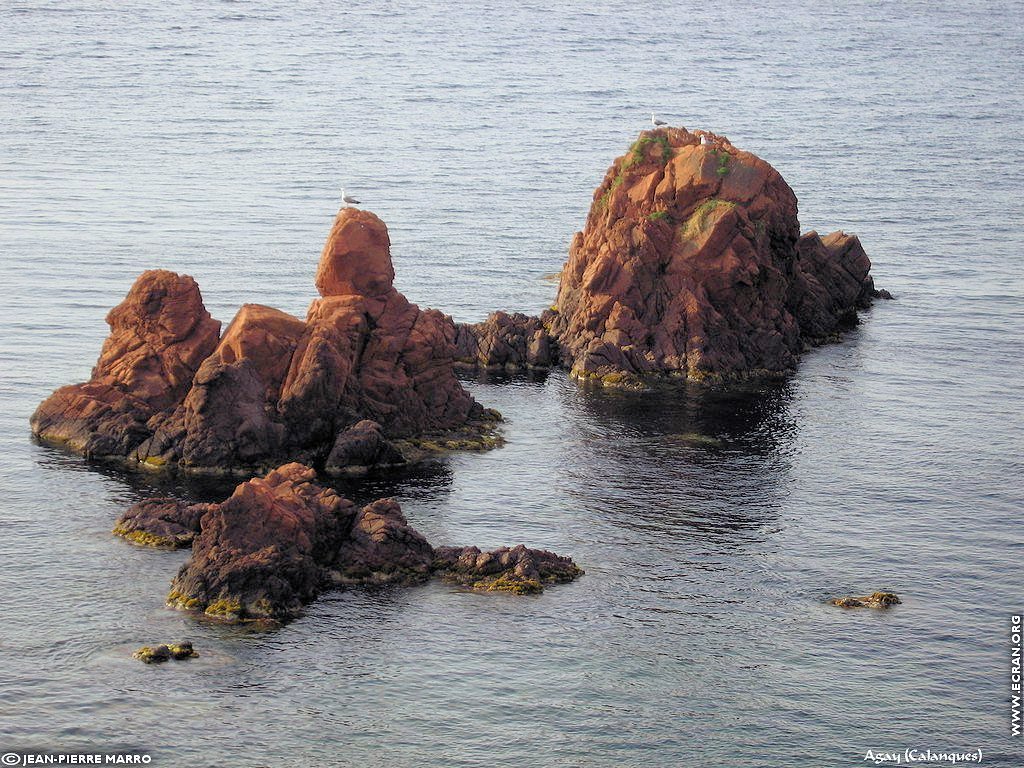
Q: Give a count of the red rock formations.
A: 3